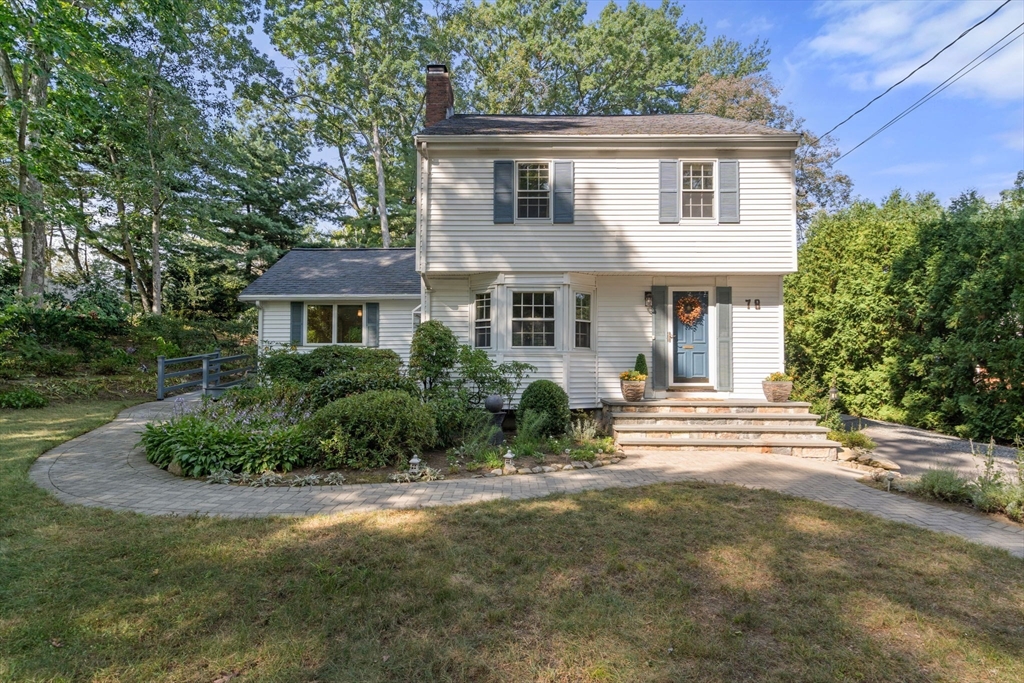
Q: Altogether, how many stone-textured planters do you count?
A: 2